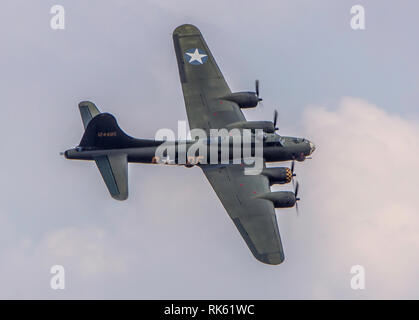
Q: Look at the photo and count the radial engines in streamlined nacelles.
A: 4